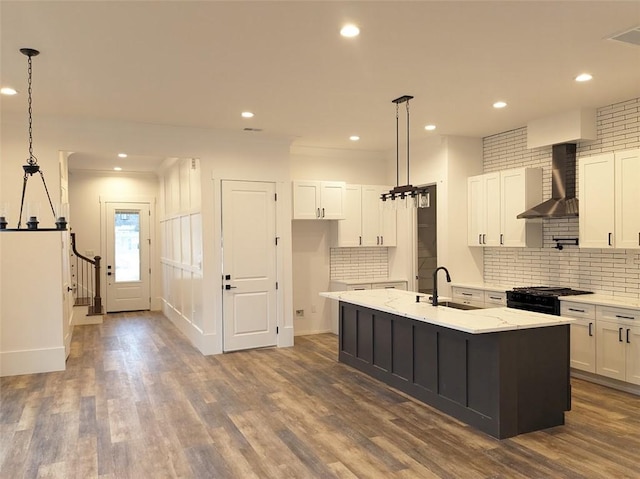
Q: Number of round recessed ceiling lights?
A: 9